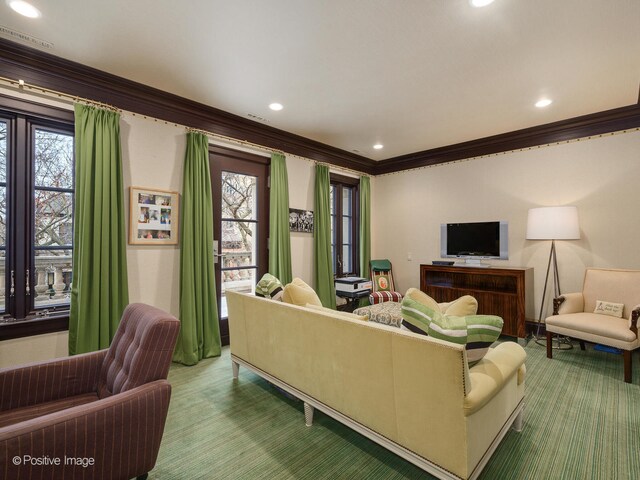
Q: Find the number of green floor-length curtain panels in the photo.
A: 5